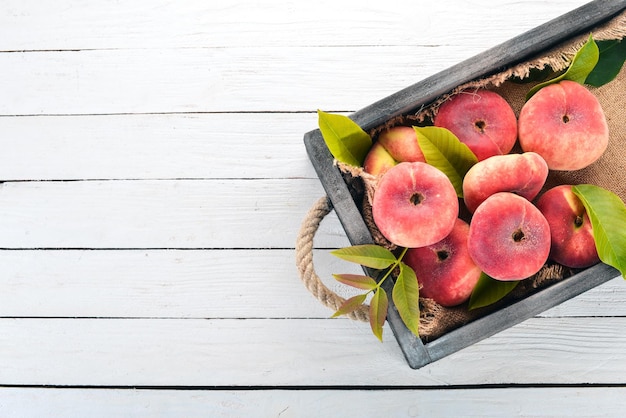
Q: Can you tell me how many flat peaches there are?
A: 8